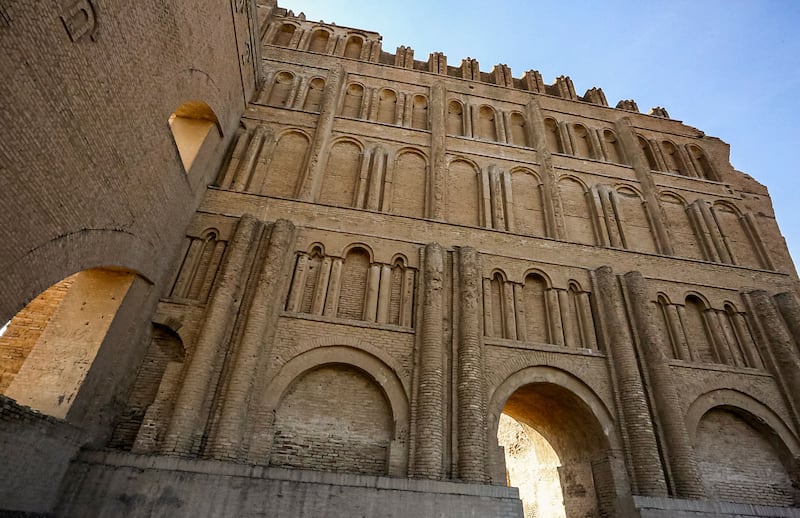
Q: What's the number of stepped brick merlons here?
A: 9